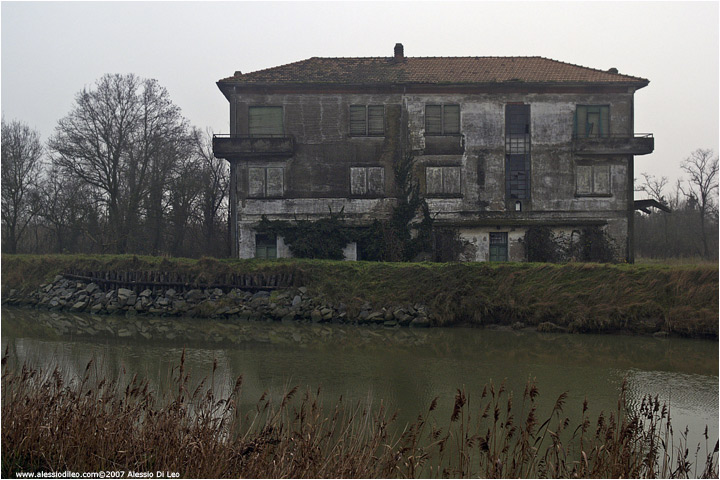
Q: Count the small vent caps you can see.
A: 2